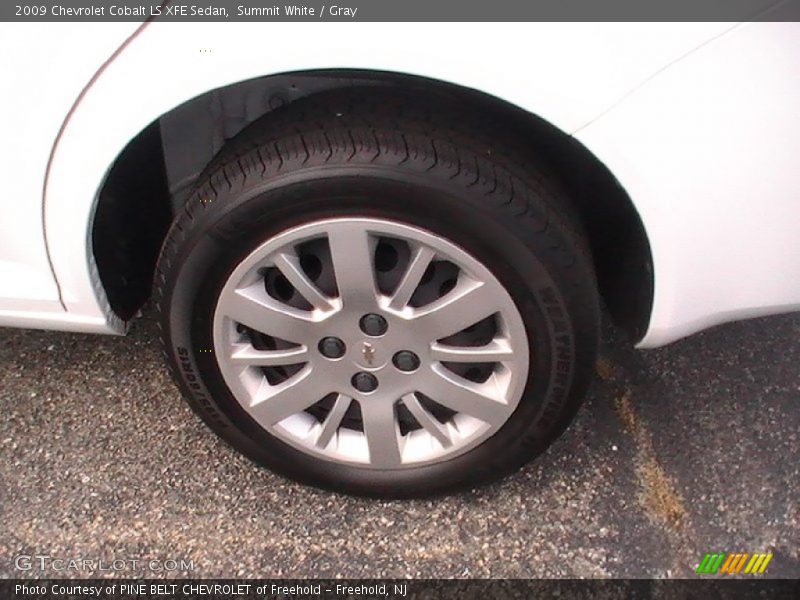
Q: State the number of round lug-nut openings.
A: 4